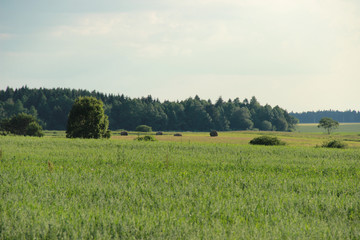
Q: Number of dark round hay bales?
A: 4